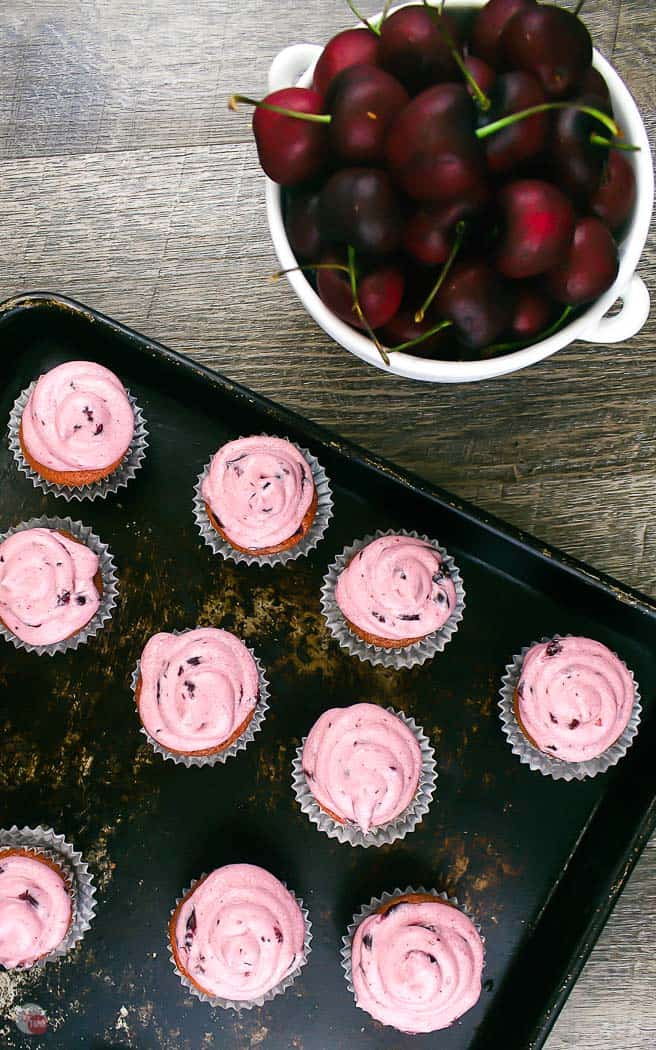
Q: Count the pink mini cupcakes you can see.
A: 10